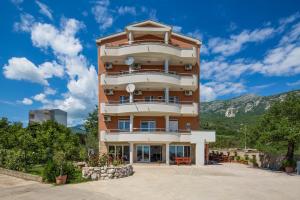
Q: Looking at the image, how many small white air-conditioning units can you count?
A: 7